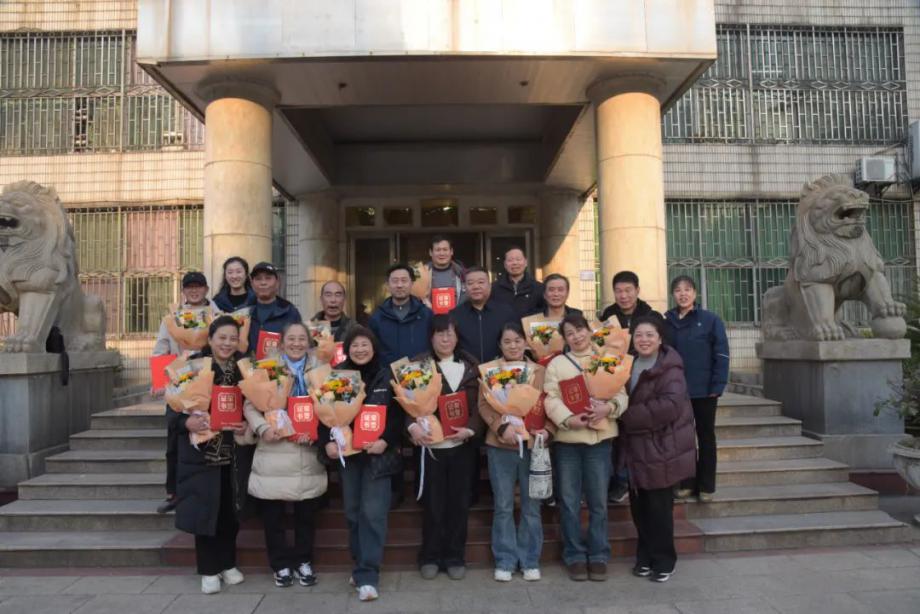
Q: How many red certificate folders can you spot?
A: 11